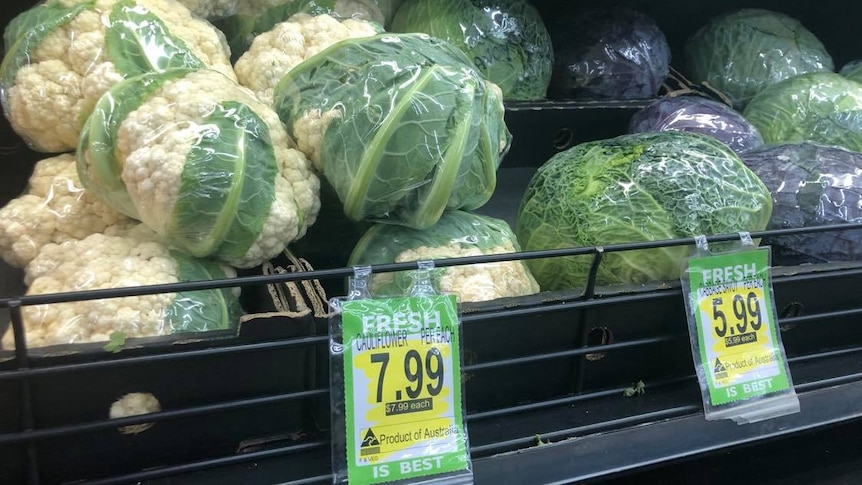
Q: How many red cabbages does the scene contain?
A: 3